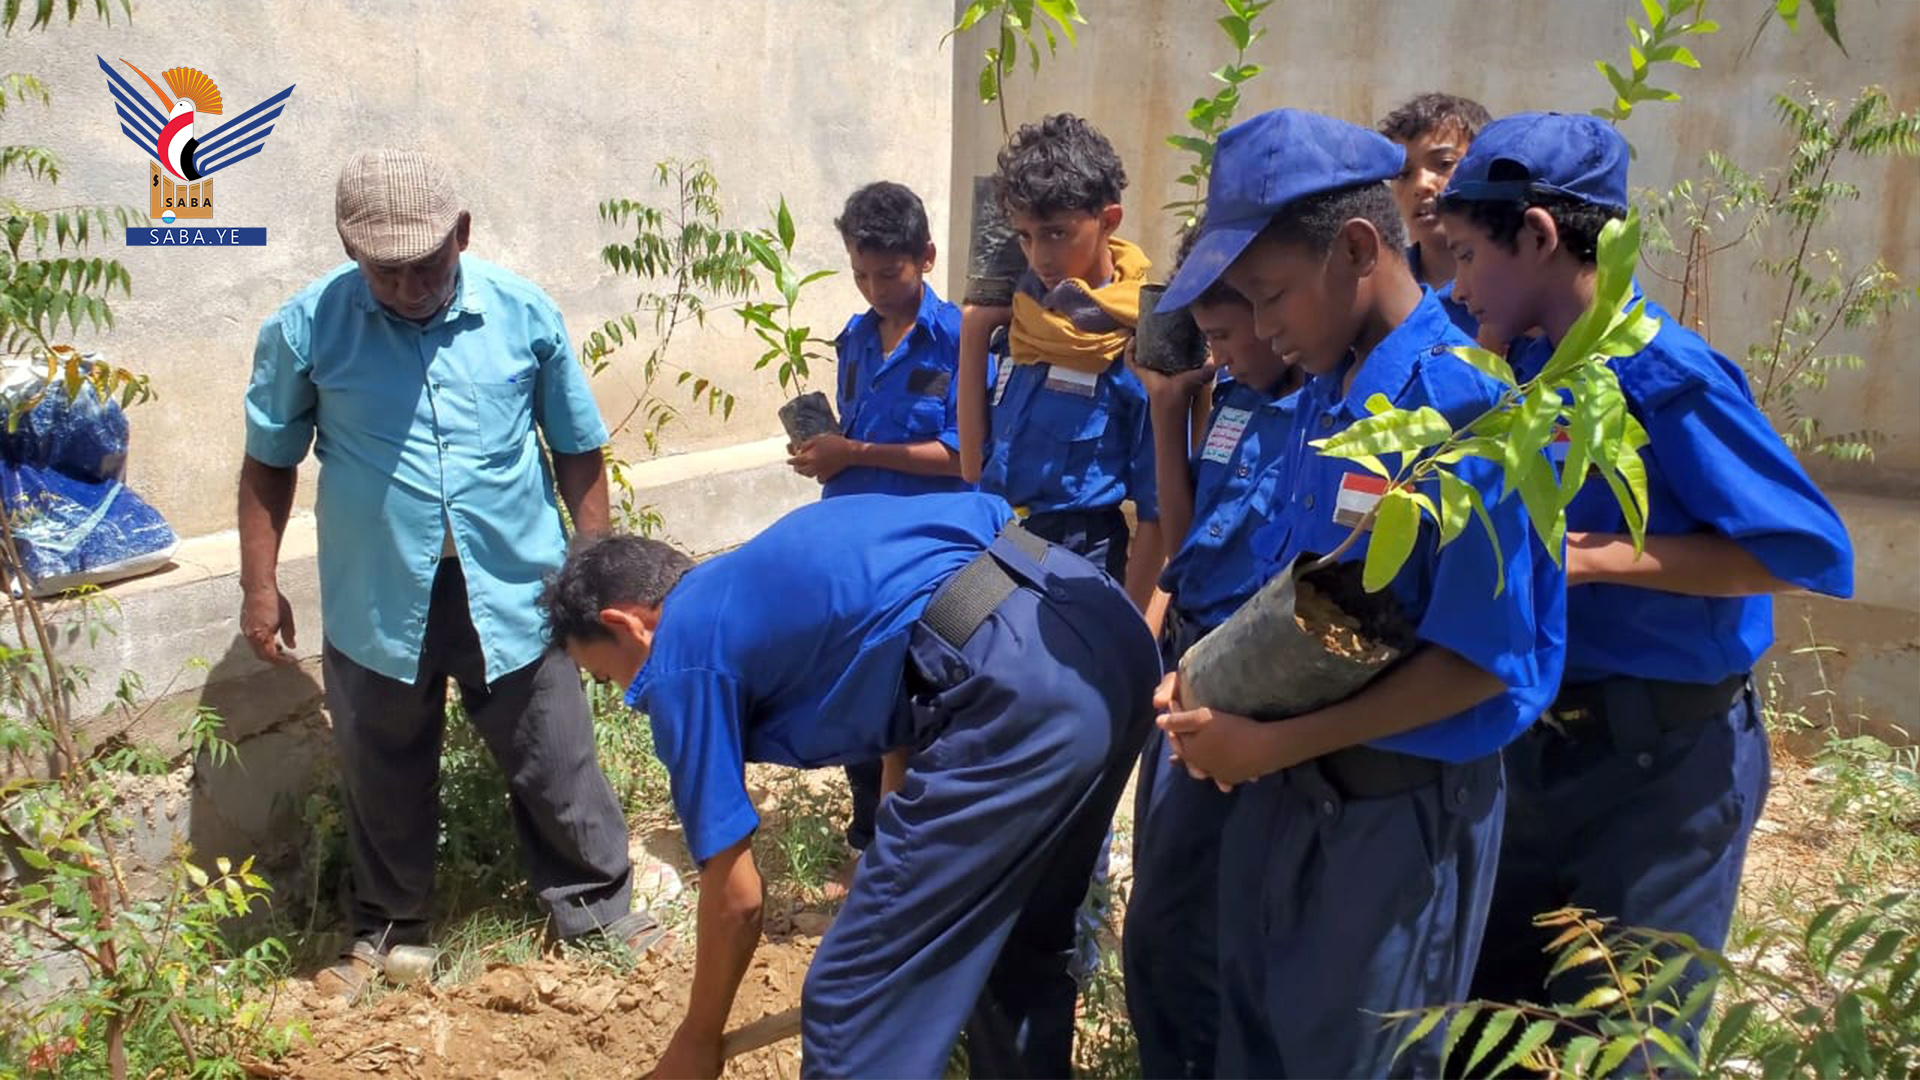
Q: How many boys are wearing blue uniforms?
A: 7